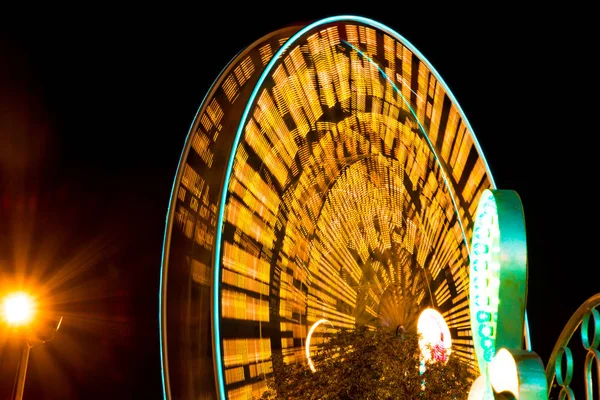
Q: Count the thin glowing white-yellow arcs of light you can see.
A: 1